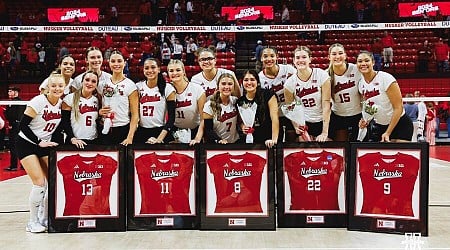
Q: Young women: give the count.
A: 14